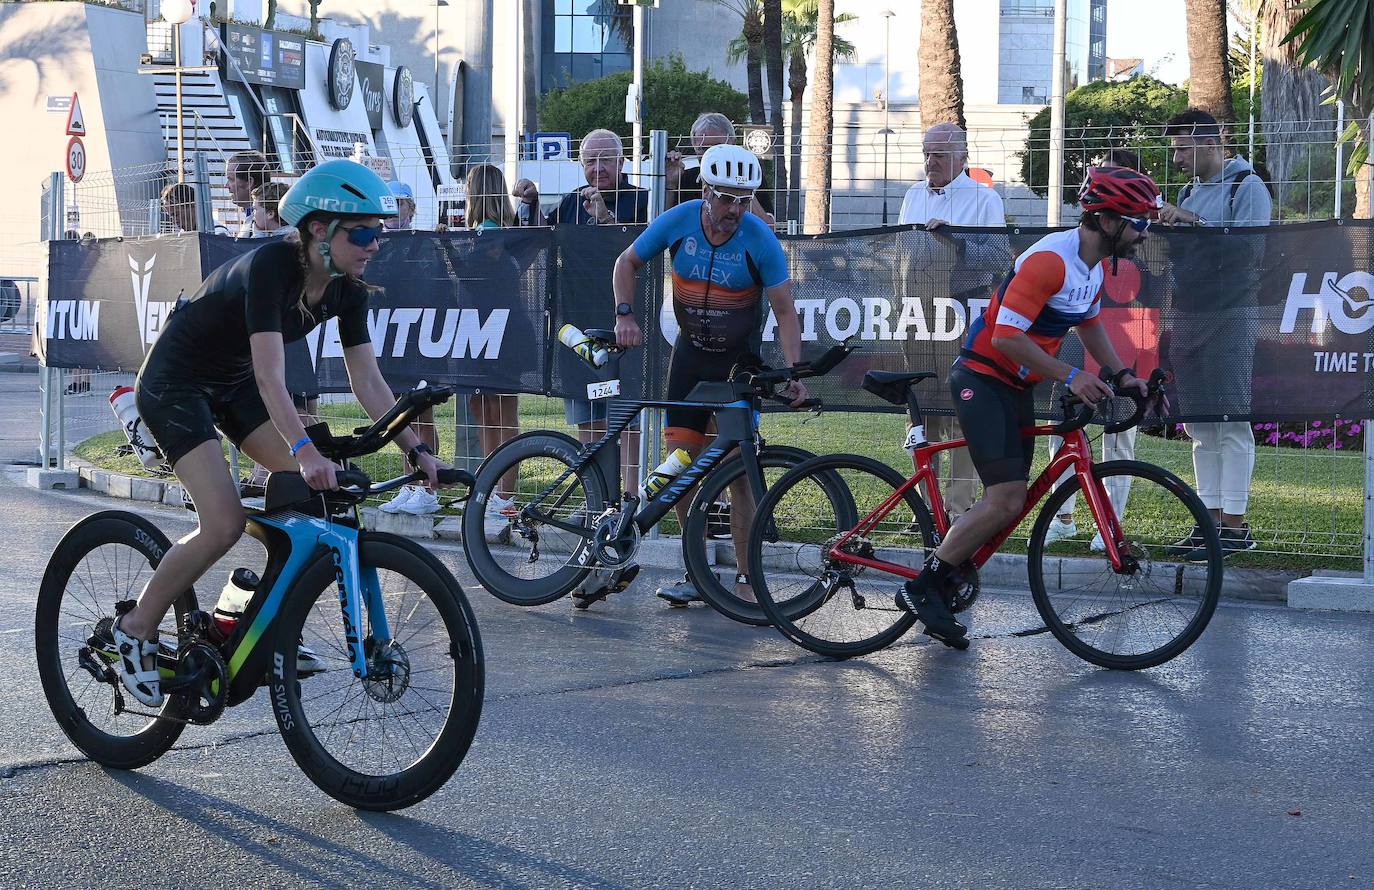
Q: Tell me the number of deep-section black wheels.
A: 4